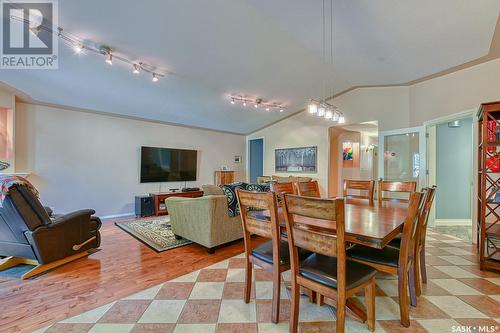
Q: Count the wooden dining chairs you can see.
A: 8